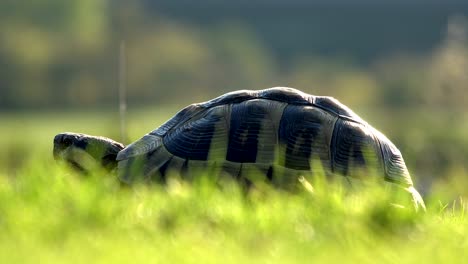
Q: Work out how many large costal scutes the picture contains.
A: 4